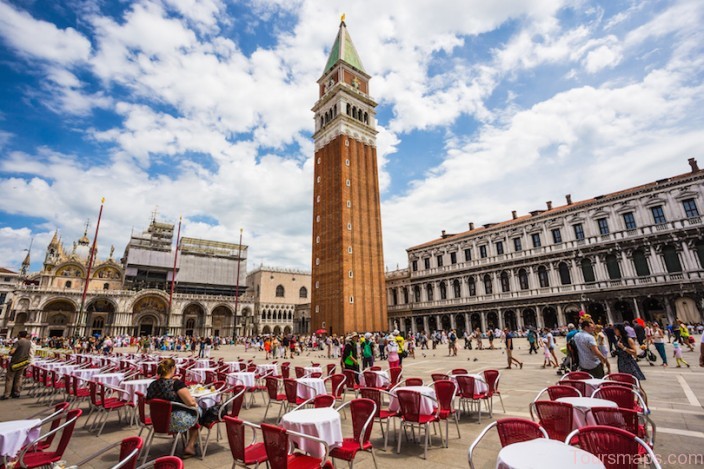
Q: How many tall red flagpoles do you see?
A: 3